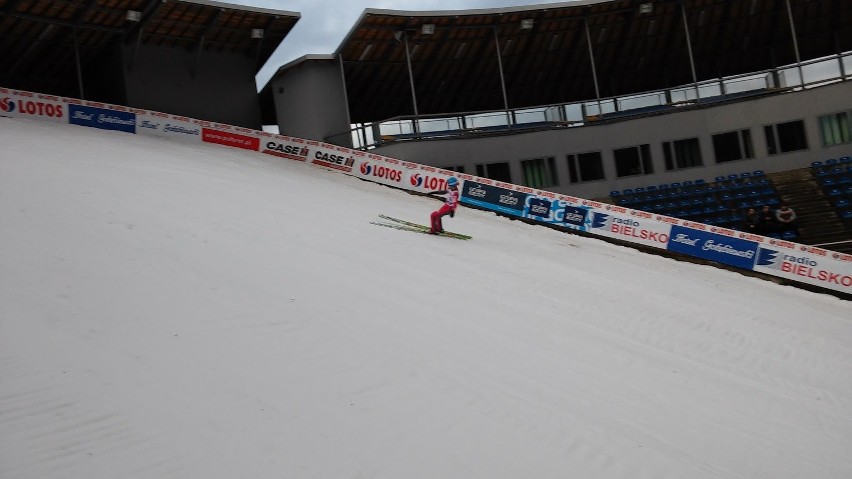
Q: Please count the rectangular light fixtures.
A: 5